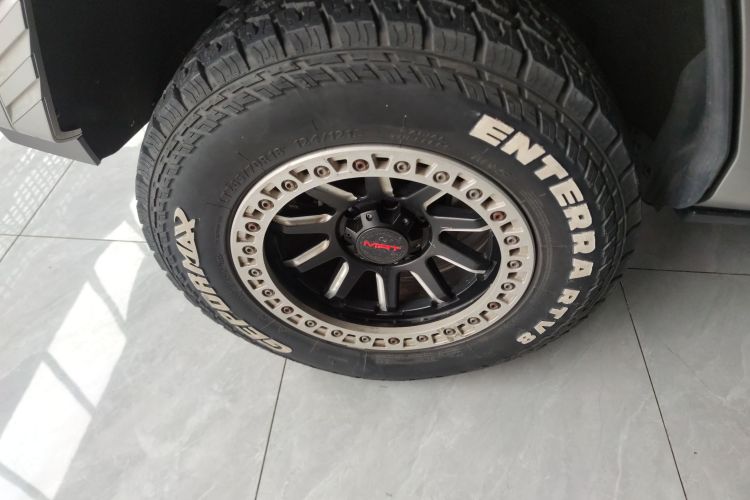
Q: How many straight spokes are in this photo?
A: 10